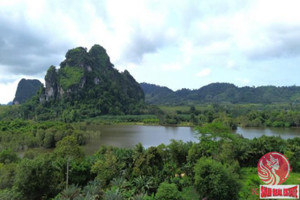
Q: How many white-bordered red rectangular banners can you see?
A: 1